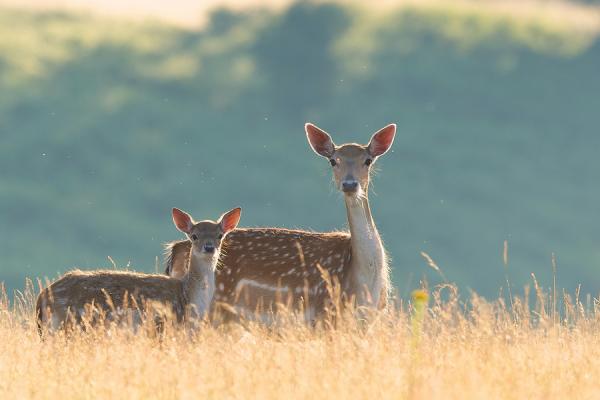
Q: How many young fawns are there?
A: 1